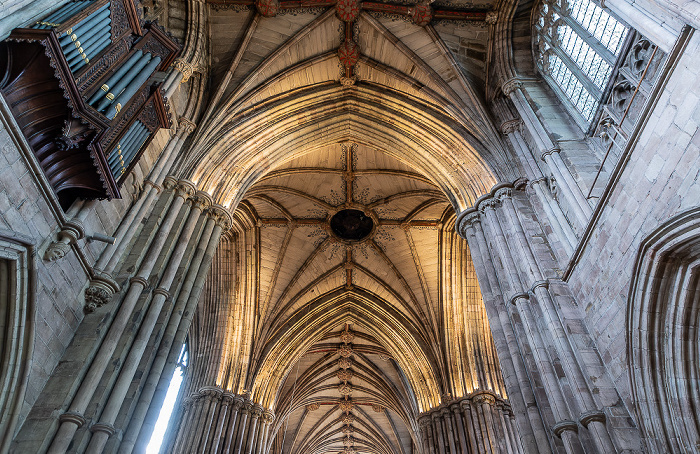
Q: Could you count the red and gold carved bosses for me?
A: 4